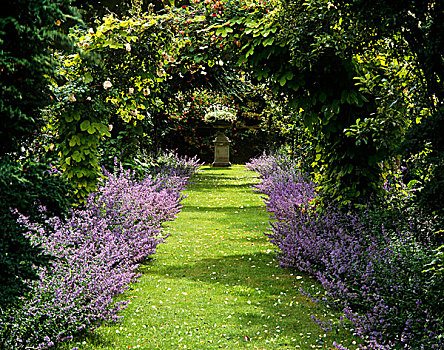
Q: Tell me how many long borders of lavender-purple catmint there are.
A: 2